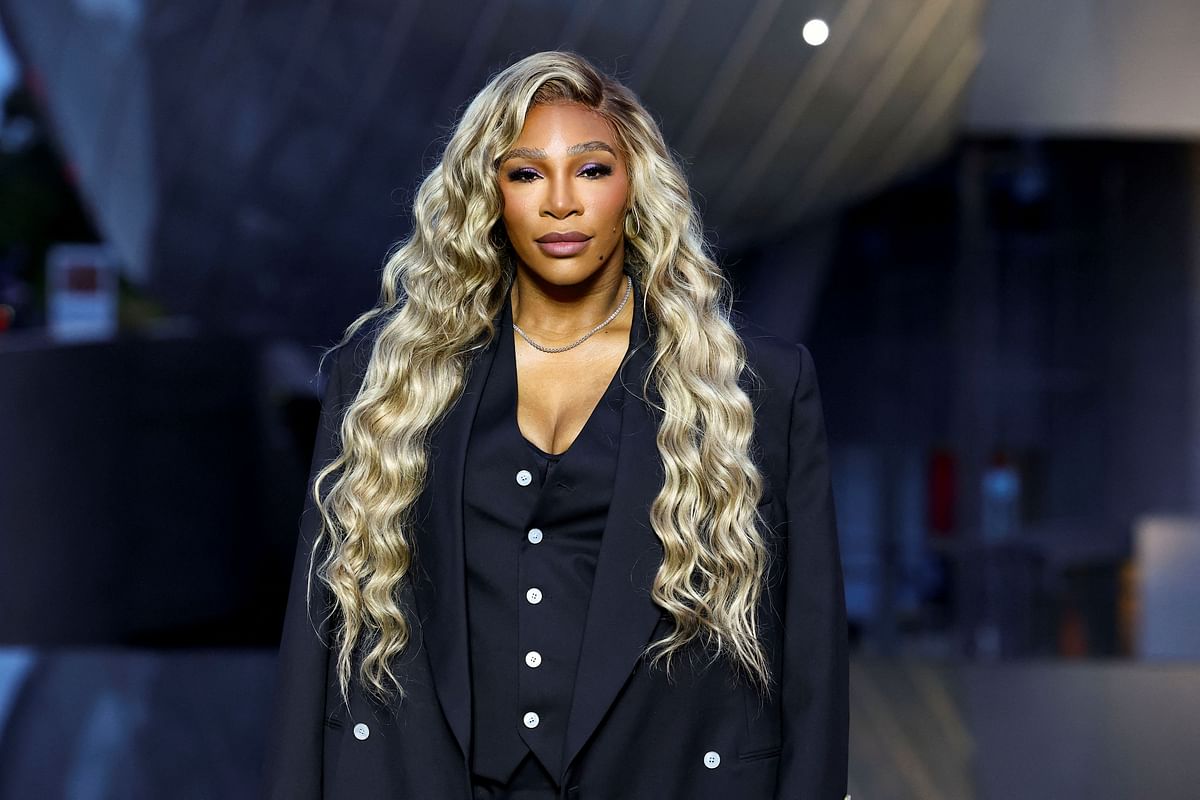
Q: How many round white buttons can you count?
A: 7